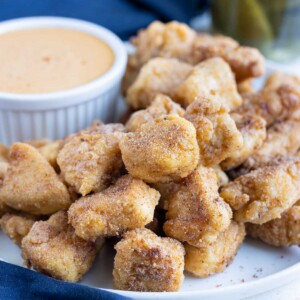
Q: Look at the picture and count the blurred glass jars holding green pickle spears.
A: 1